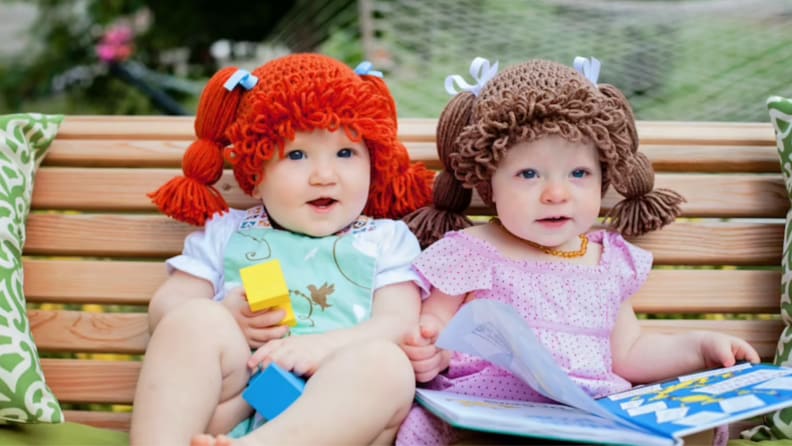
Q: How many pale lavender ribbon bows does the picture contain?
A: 2